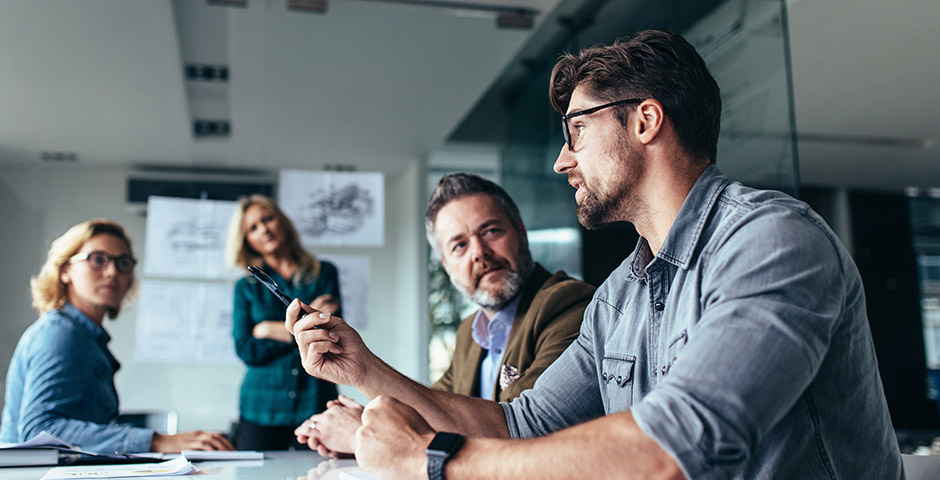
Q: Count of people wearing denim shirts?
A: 2